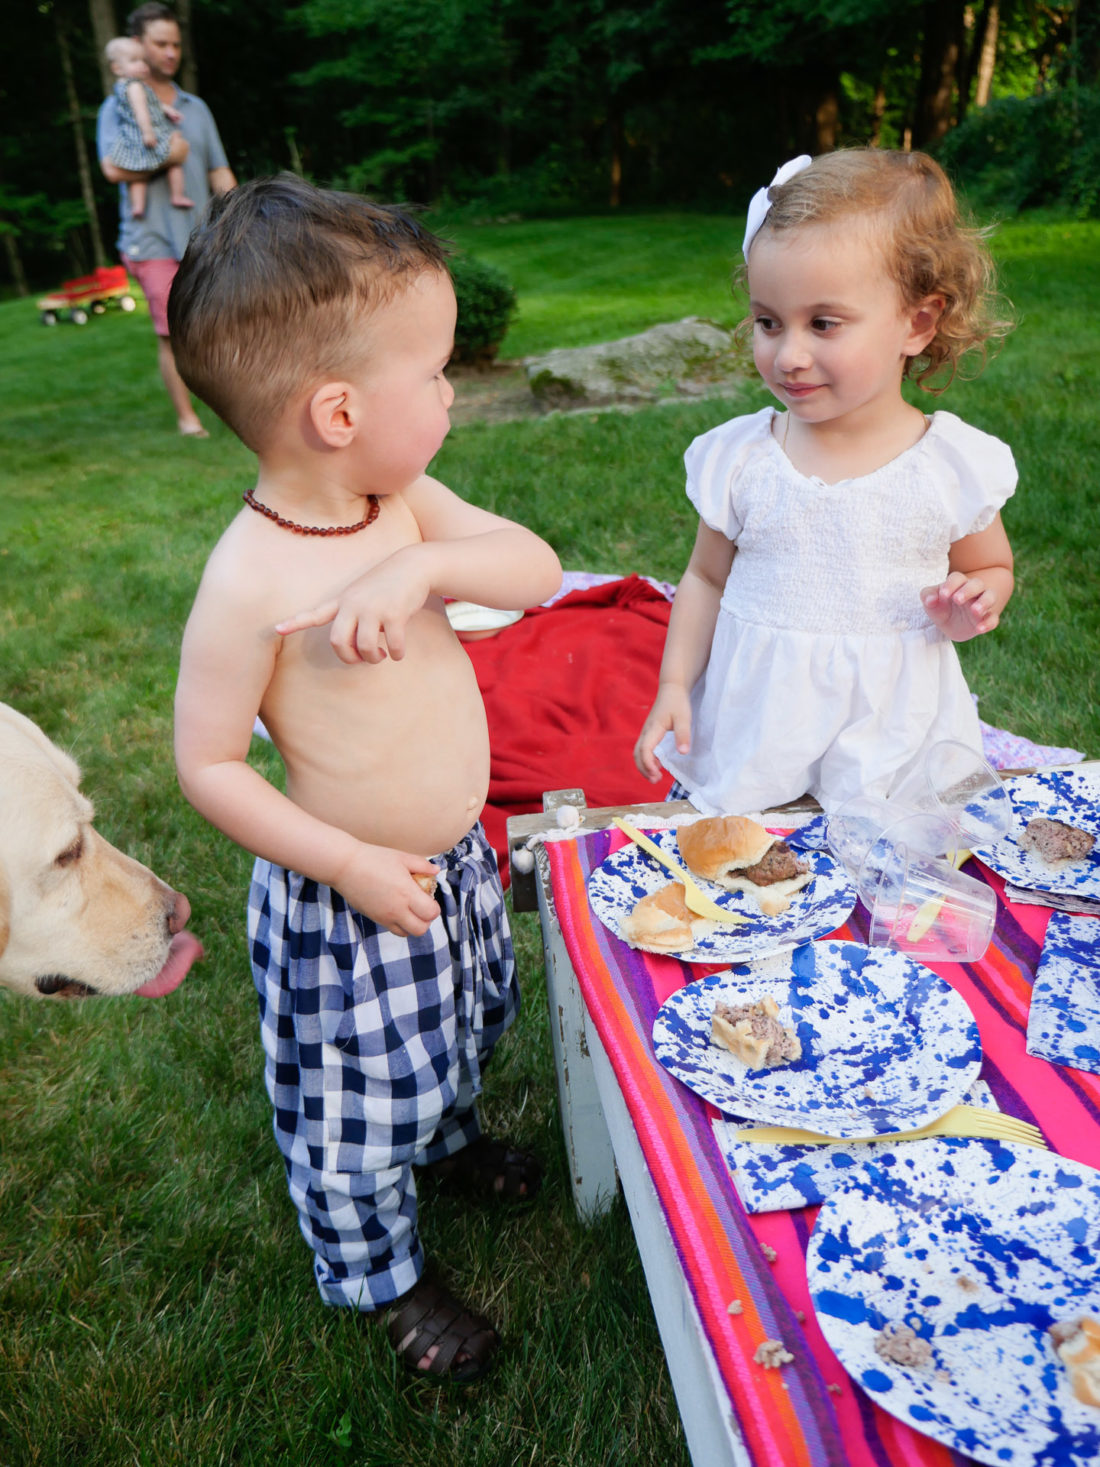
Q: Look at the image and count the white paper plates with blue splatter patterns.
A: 4